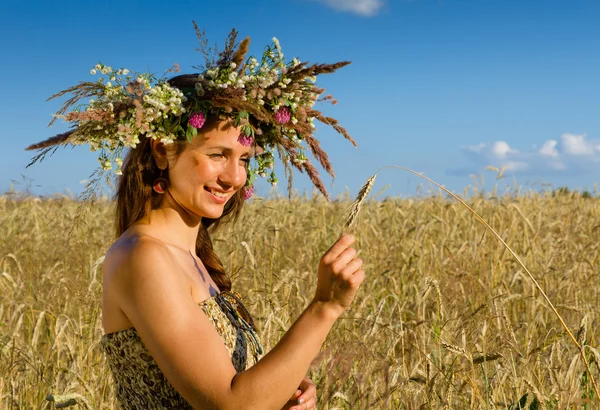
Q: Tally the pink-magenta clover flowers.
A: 4